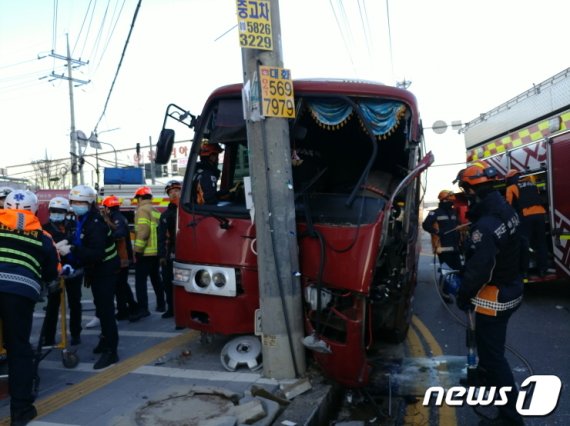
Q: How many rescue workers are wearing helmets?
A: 11